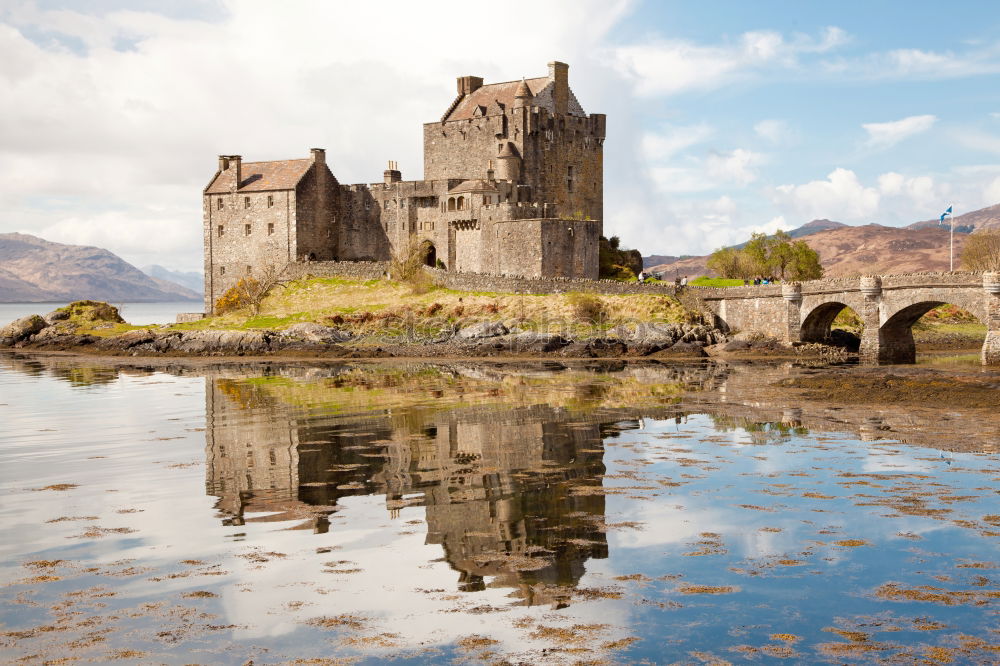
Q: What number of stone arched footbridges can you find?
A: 1